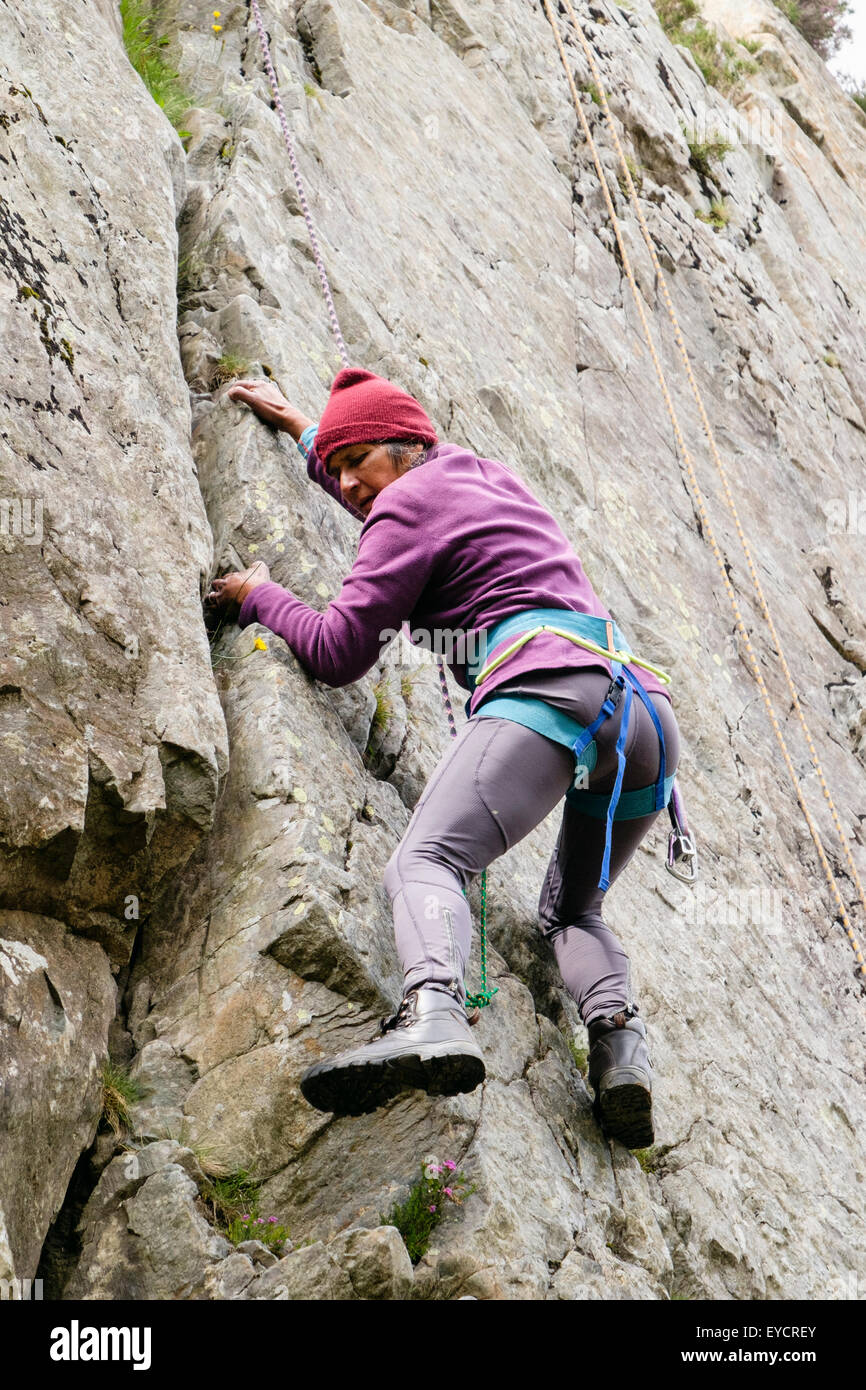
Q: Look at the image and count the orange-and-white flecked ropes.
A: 2